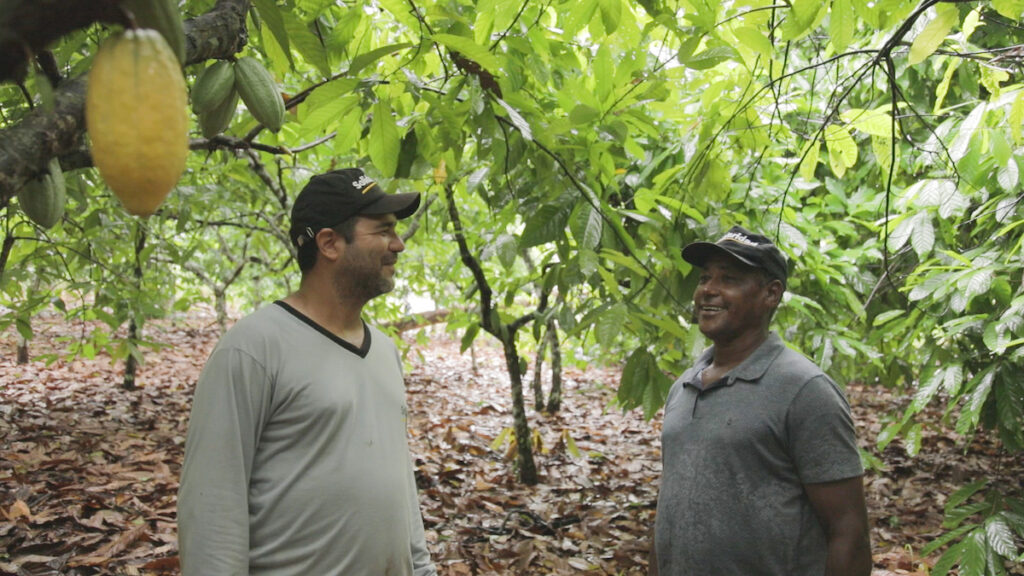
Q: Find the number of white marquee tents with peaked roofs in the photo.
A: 0